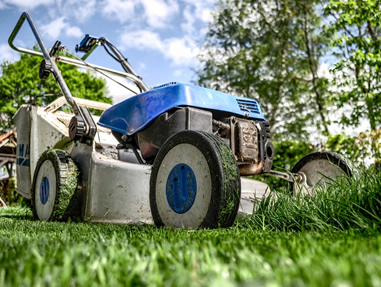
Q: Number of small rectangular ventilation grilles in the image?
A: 1